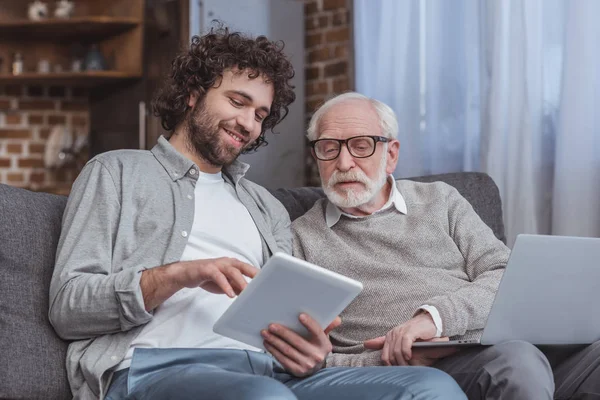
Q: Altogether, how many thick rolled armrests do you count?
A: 0